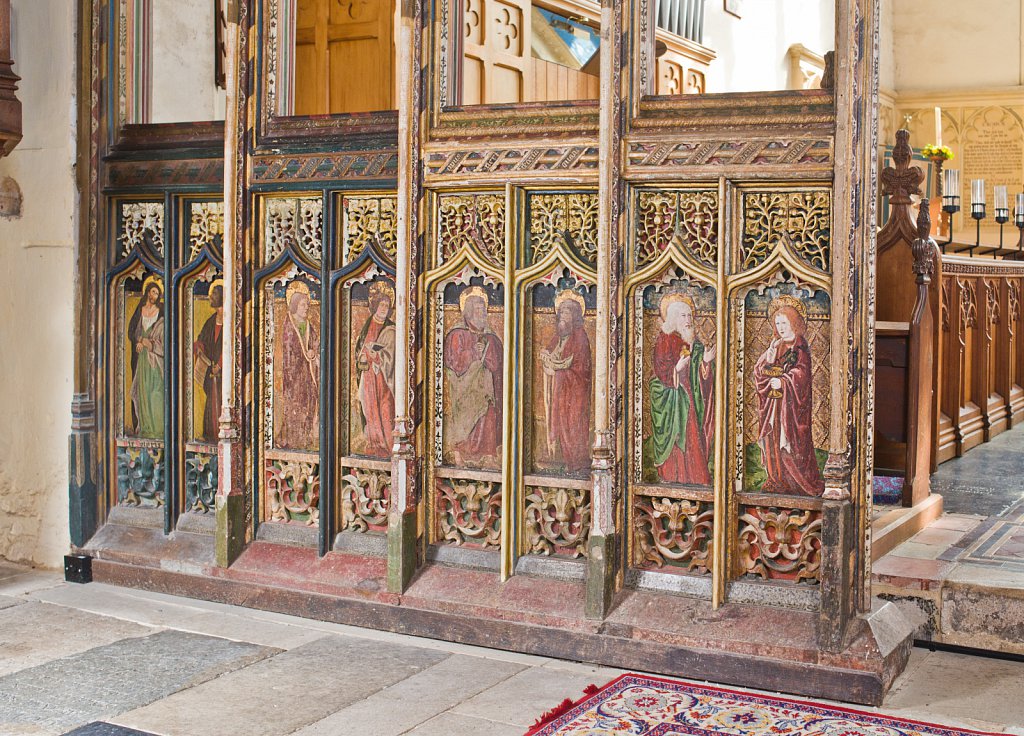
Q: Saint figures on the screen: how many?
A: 8